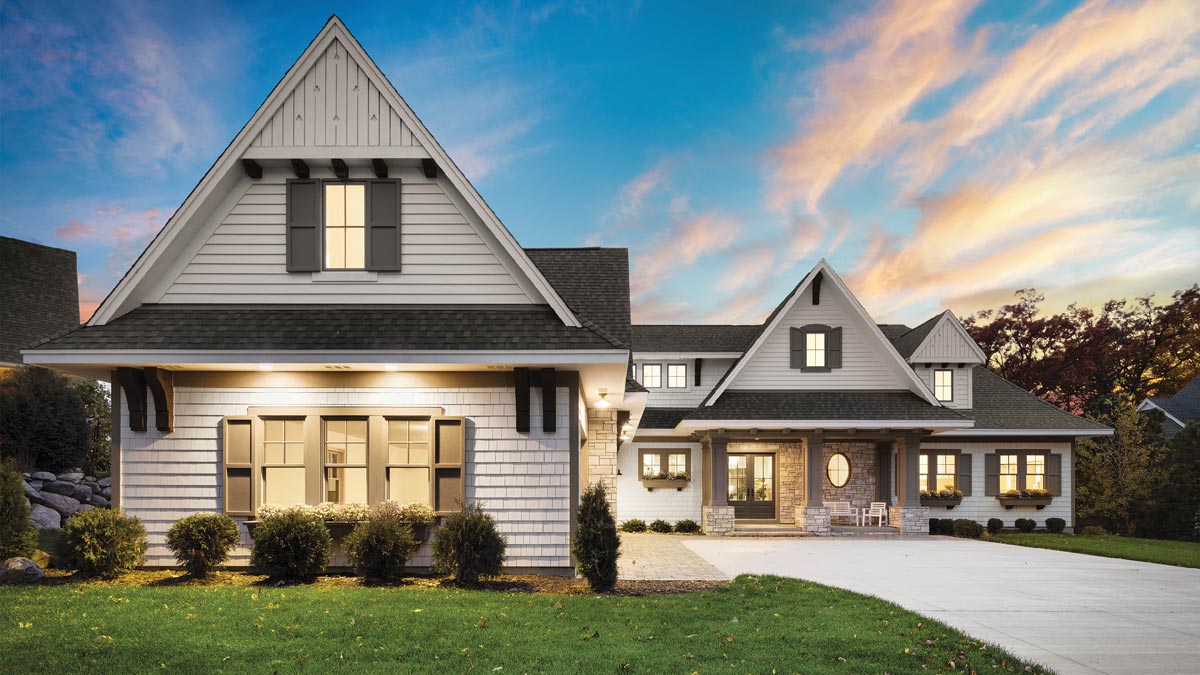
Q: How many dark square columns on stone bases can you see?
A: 3